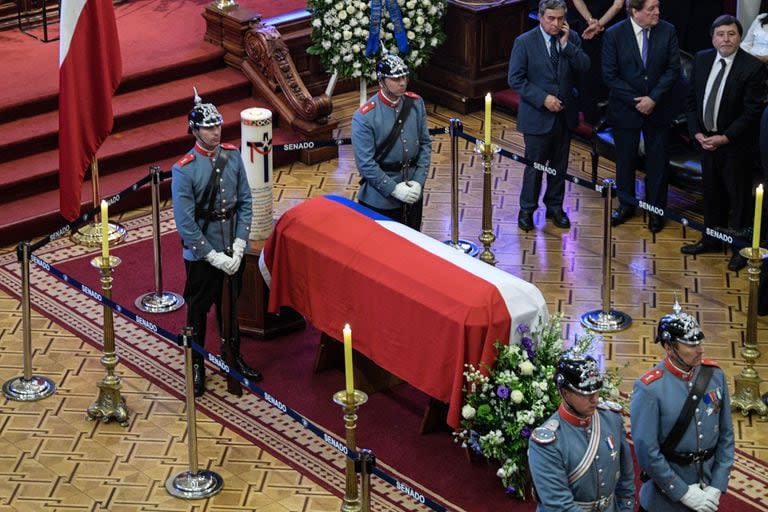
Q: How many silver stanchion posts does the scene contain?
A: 6